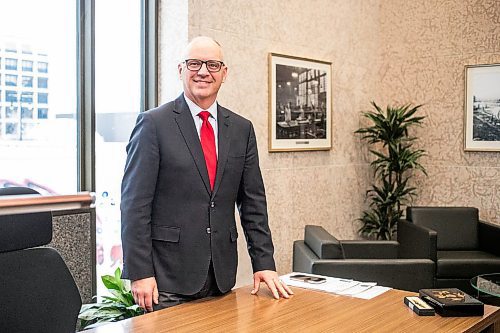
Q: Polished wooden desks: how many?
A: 1